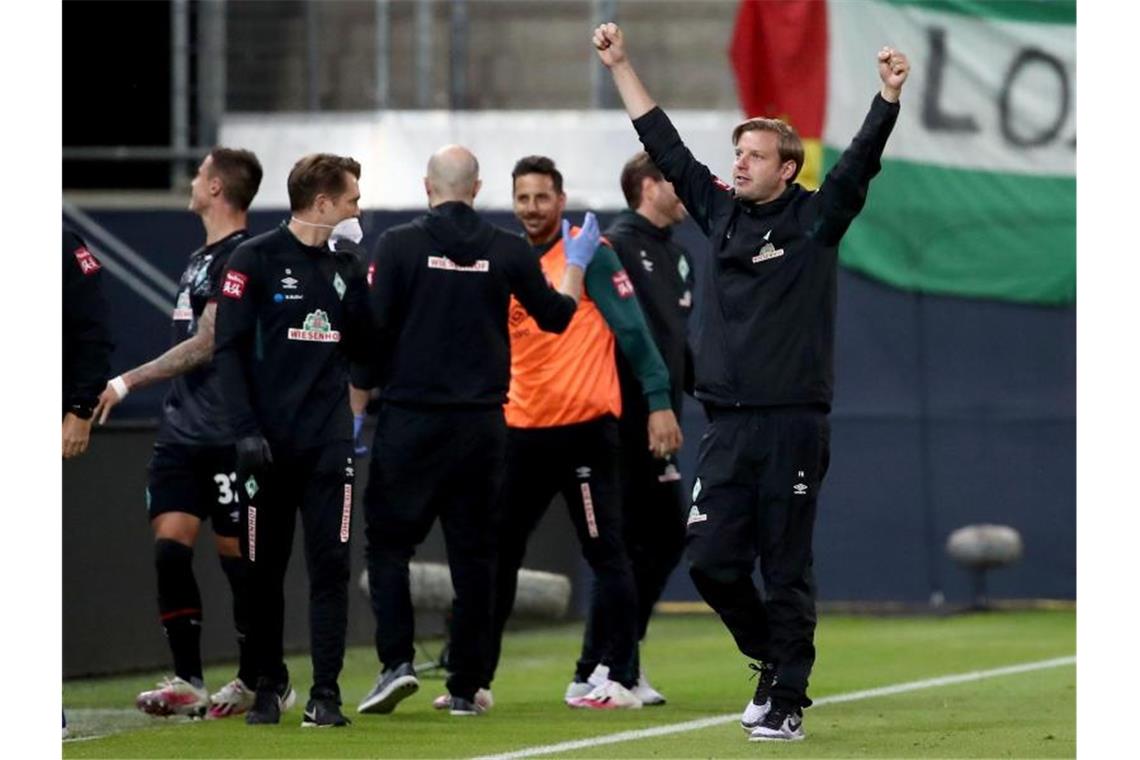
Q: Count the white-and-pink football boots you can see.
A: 4